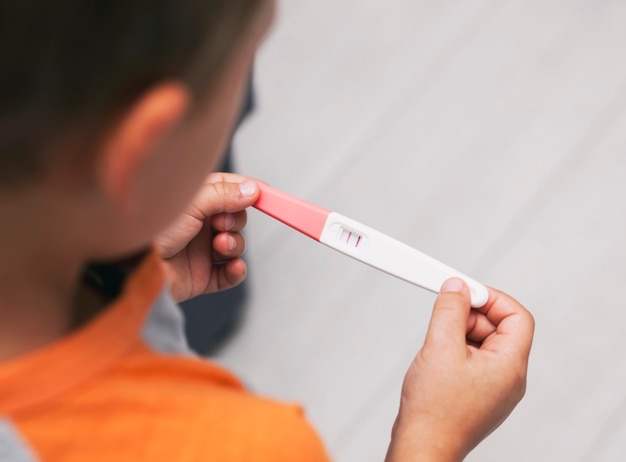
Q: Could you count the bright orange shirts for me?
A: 1